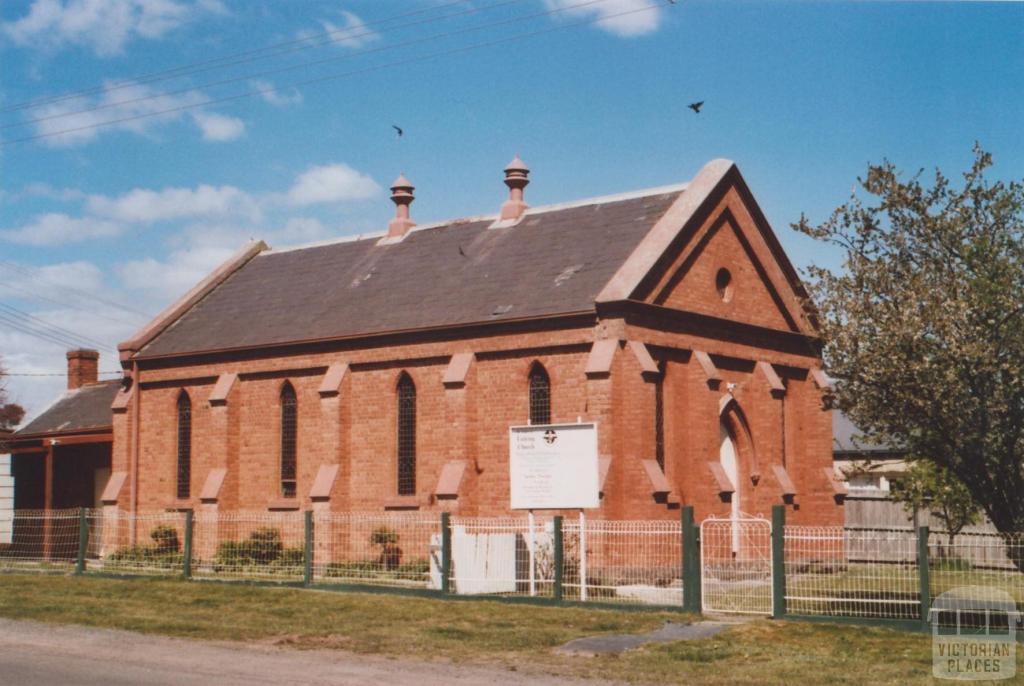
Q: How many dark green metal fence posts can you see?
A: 8